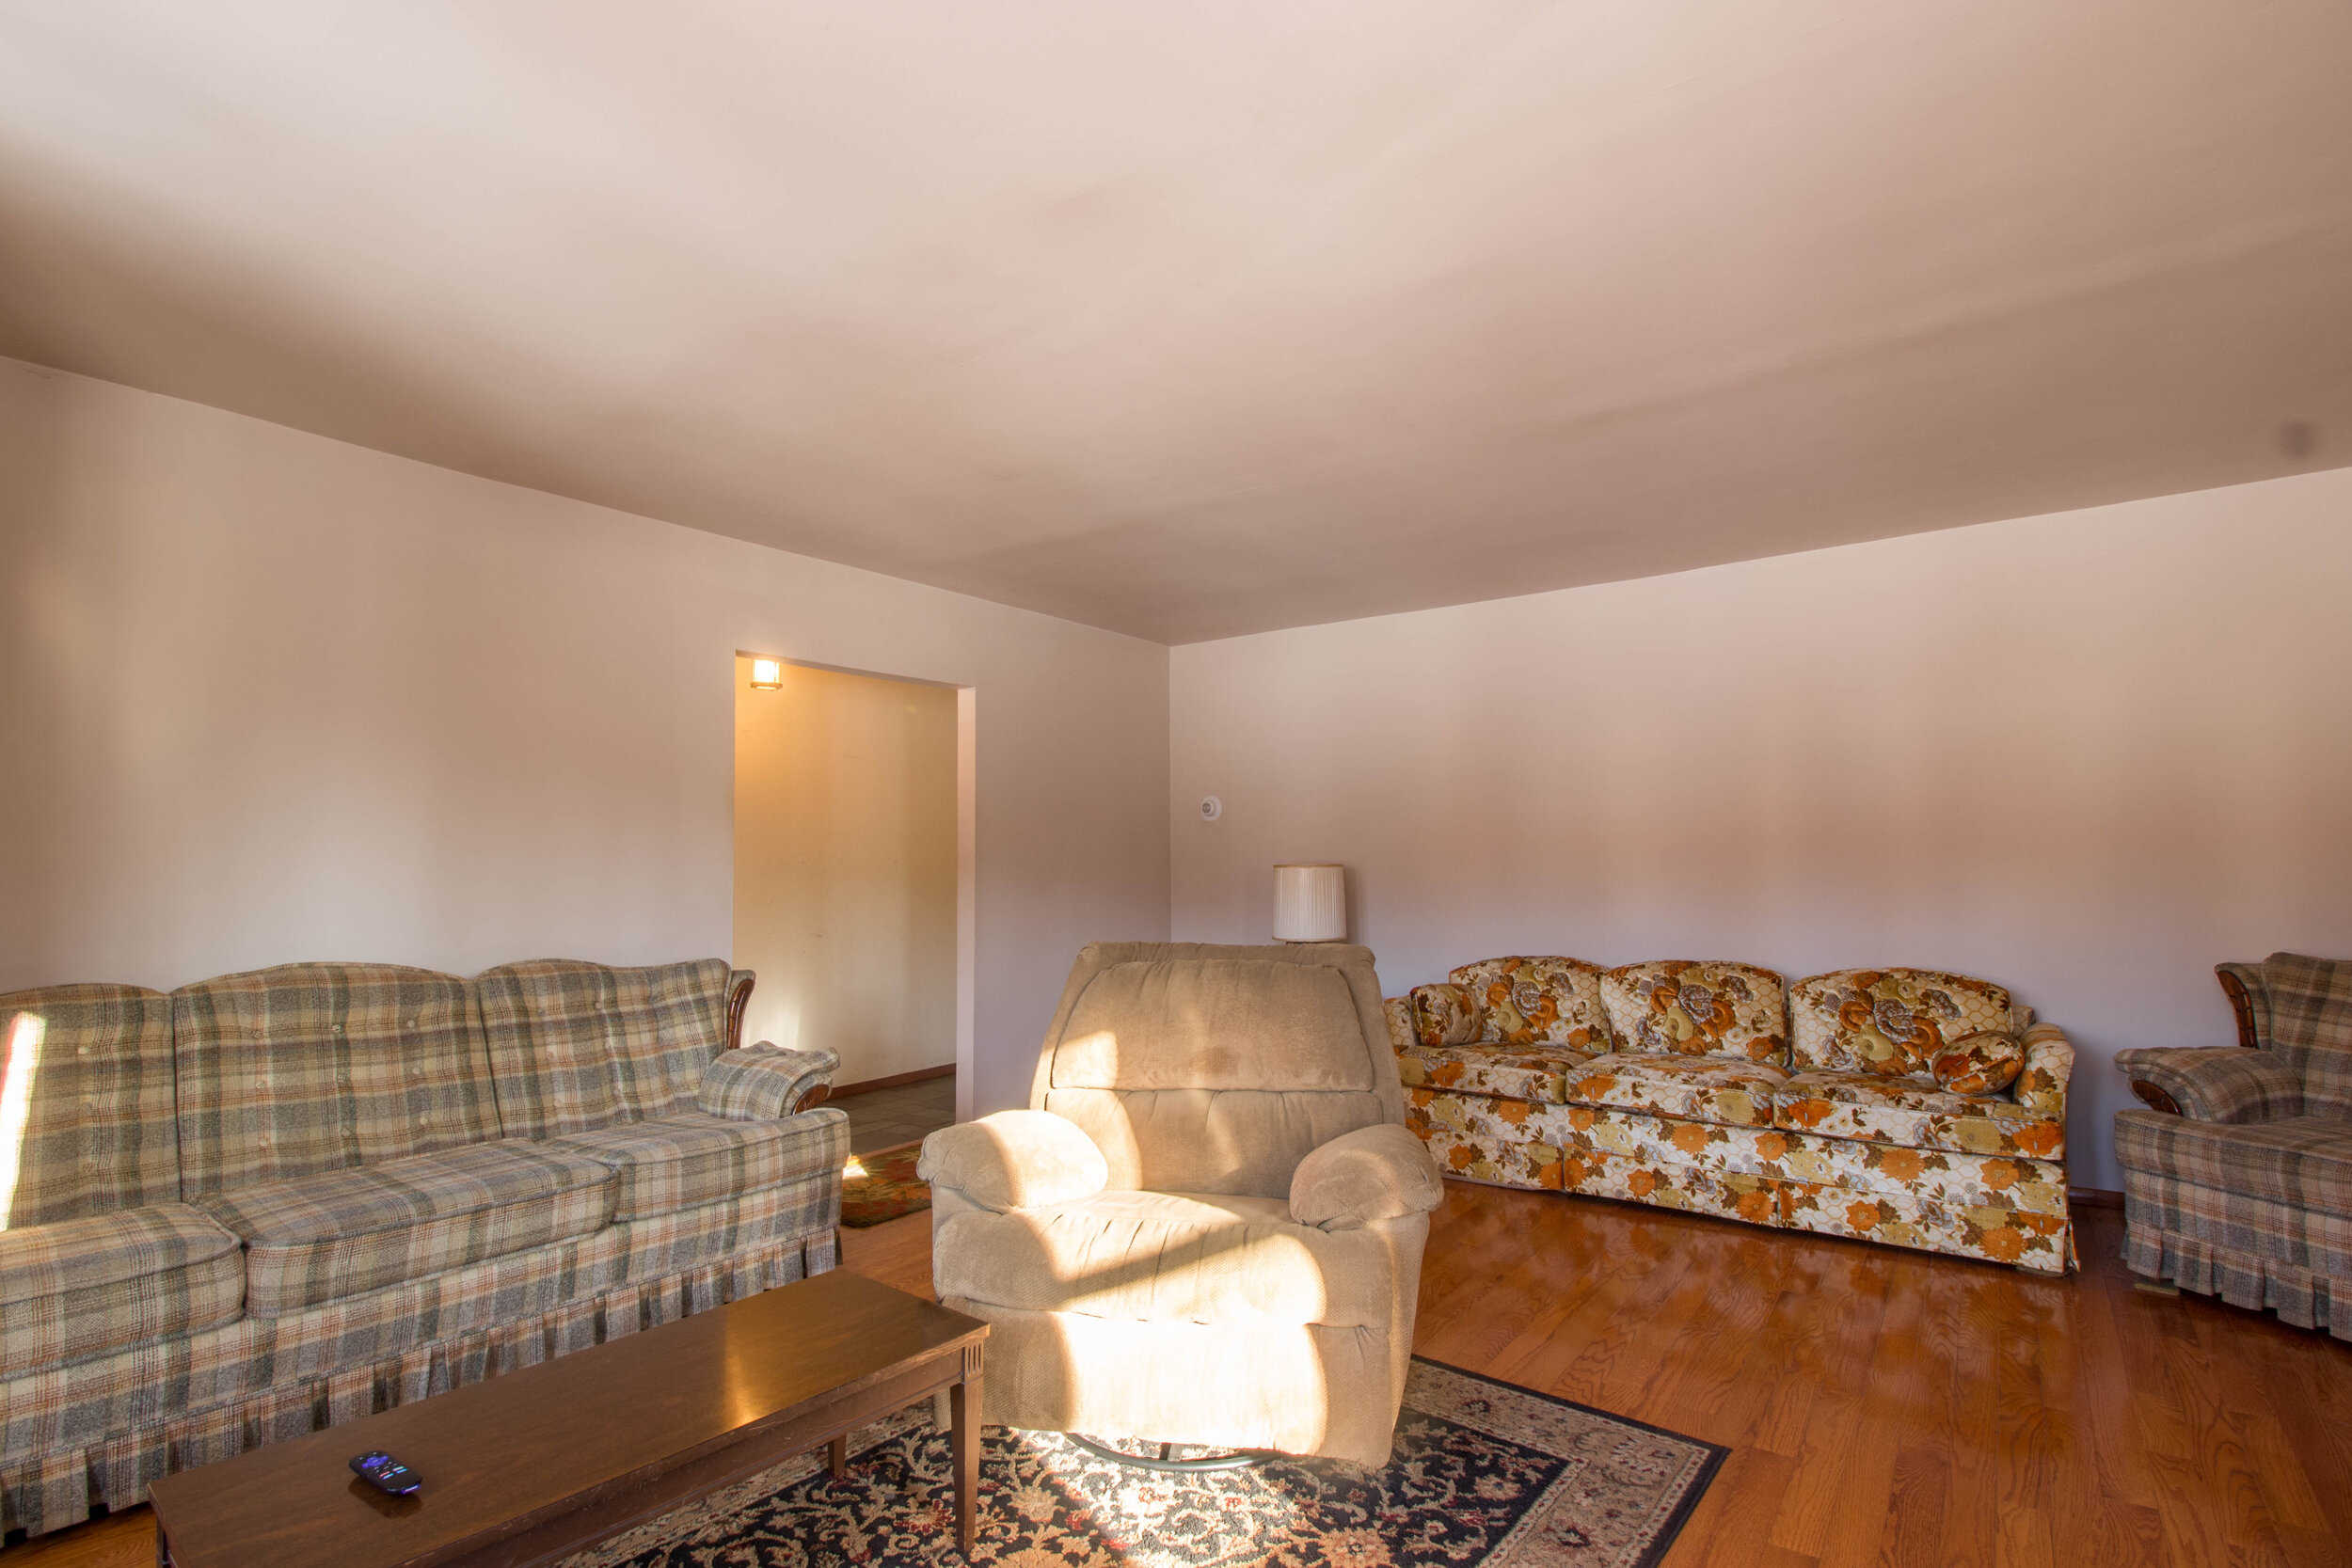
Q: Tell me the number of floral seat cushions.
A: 3